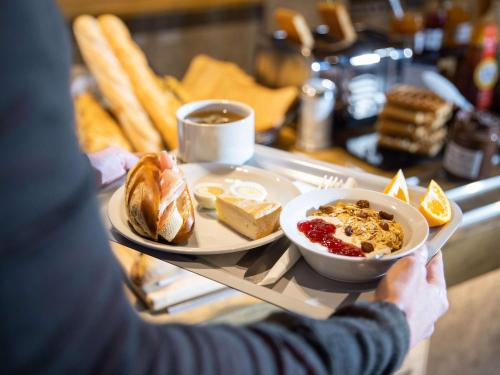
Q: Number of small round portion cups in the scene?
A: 2